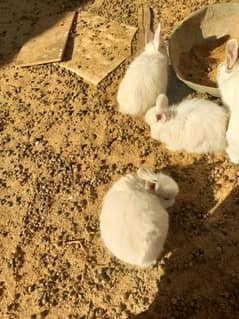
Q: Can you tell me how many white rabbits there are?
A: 4